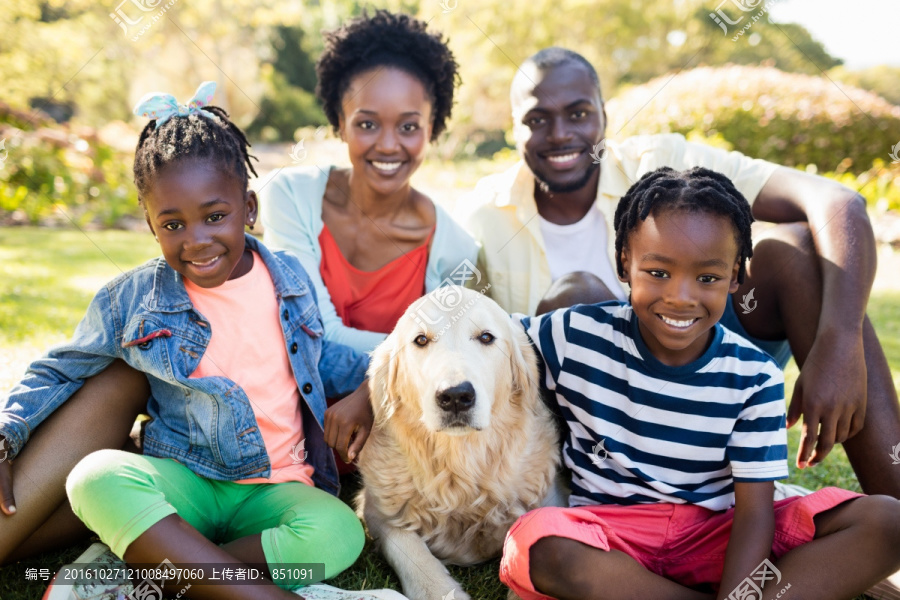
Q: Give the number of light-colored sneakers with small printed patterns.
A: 2